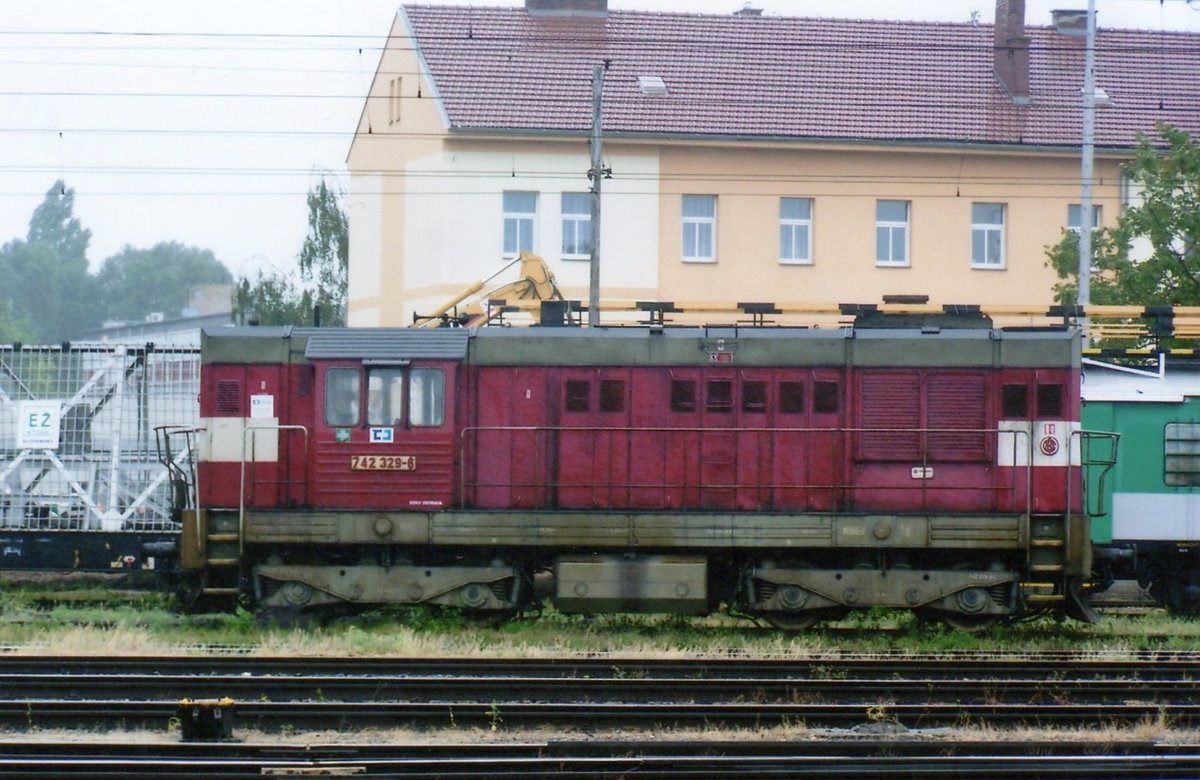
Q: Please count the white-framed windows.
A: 7